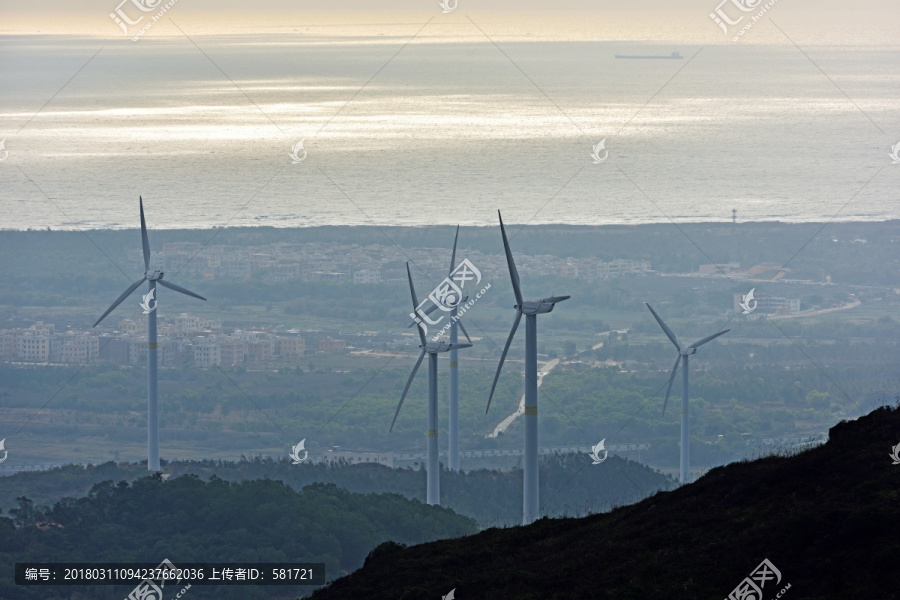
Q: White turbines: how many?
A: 5